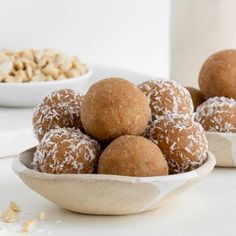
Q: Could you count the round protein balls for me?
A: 9